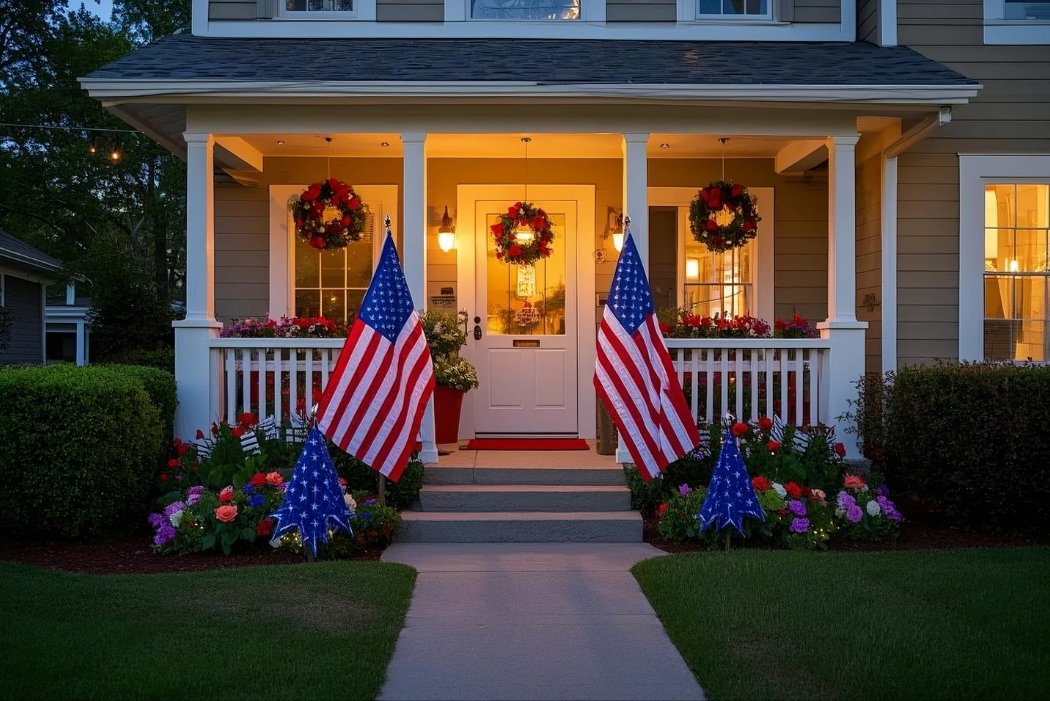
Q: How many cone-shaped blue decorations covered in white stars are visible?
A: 2